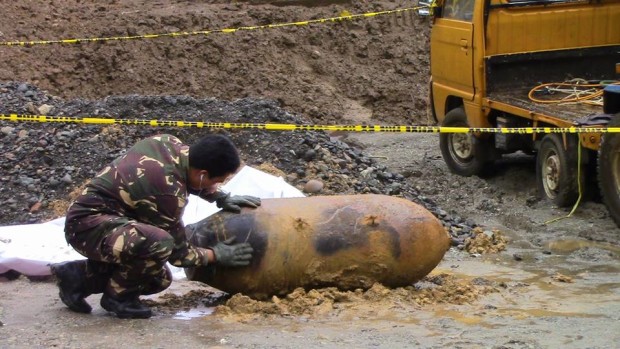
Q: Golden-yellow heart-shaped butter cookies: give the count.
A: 0